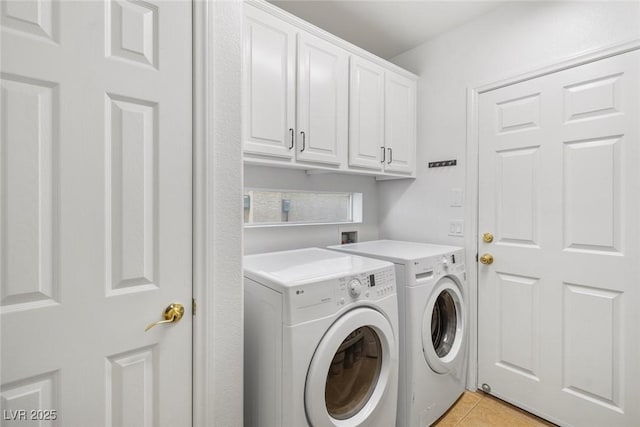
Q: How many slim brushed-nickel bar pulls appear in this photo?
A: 4